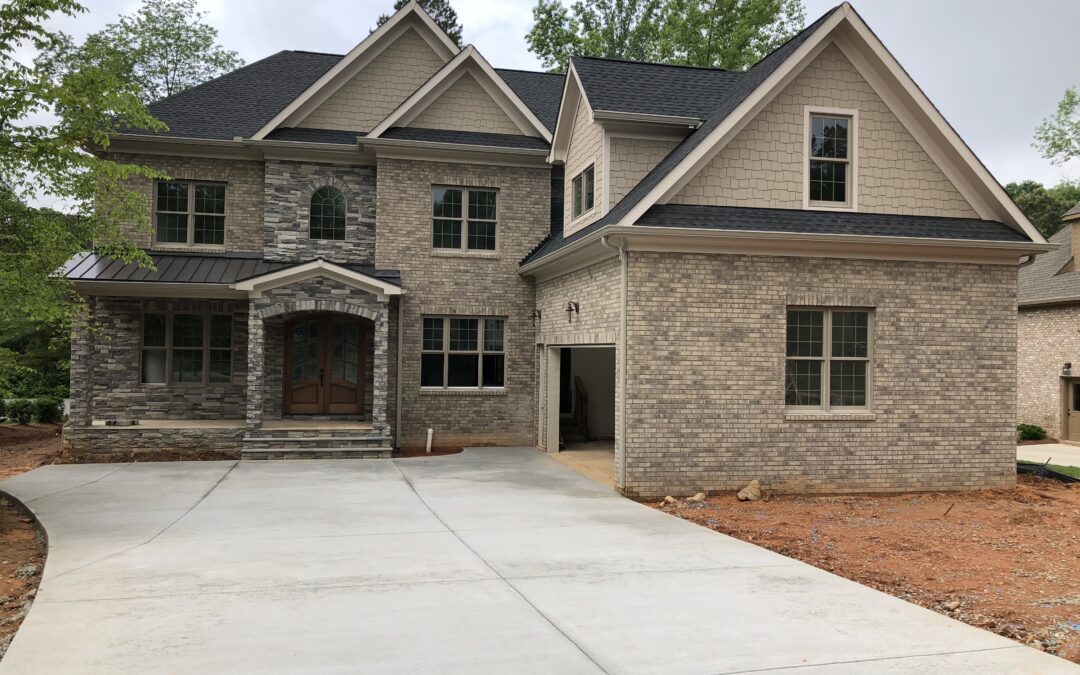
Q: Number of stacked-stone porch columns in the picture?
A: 3